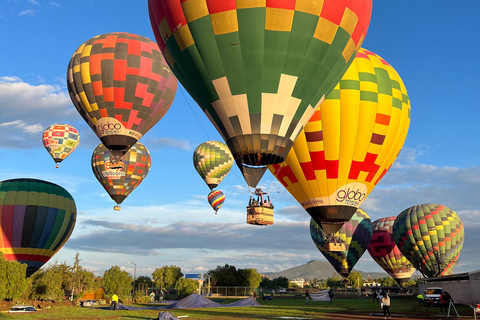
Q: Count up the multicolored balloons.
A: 11